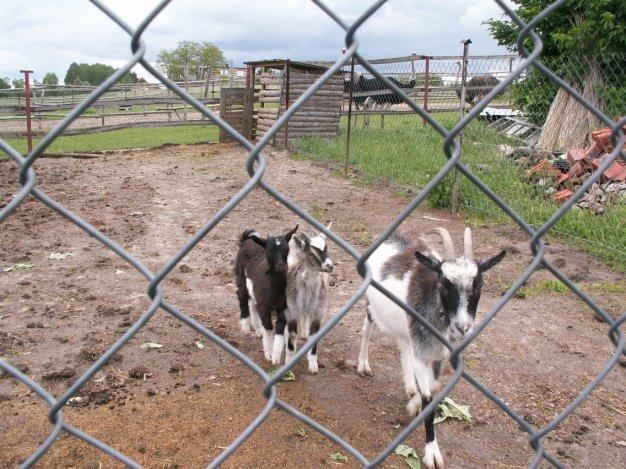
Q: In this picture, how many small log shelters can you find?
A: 1